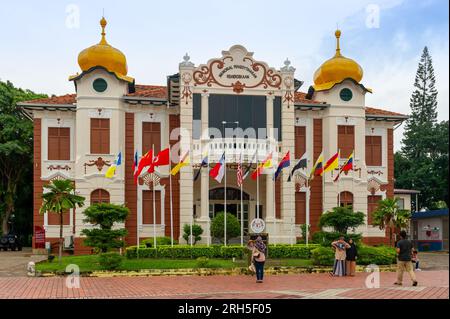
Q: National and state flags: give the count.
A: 15